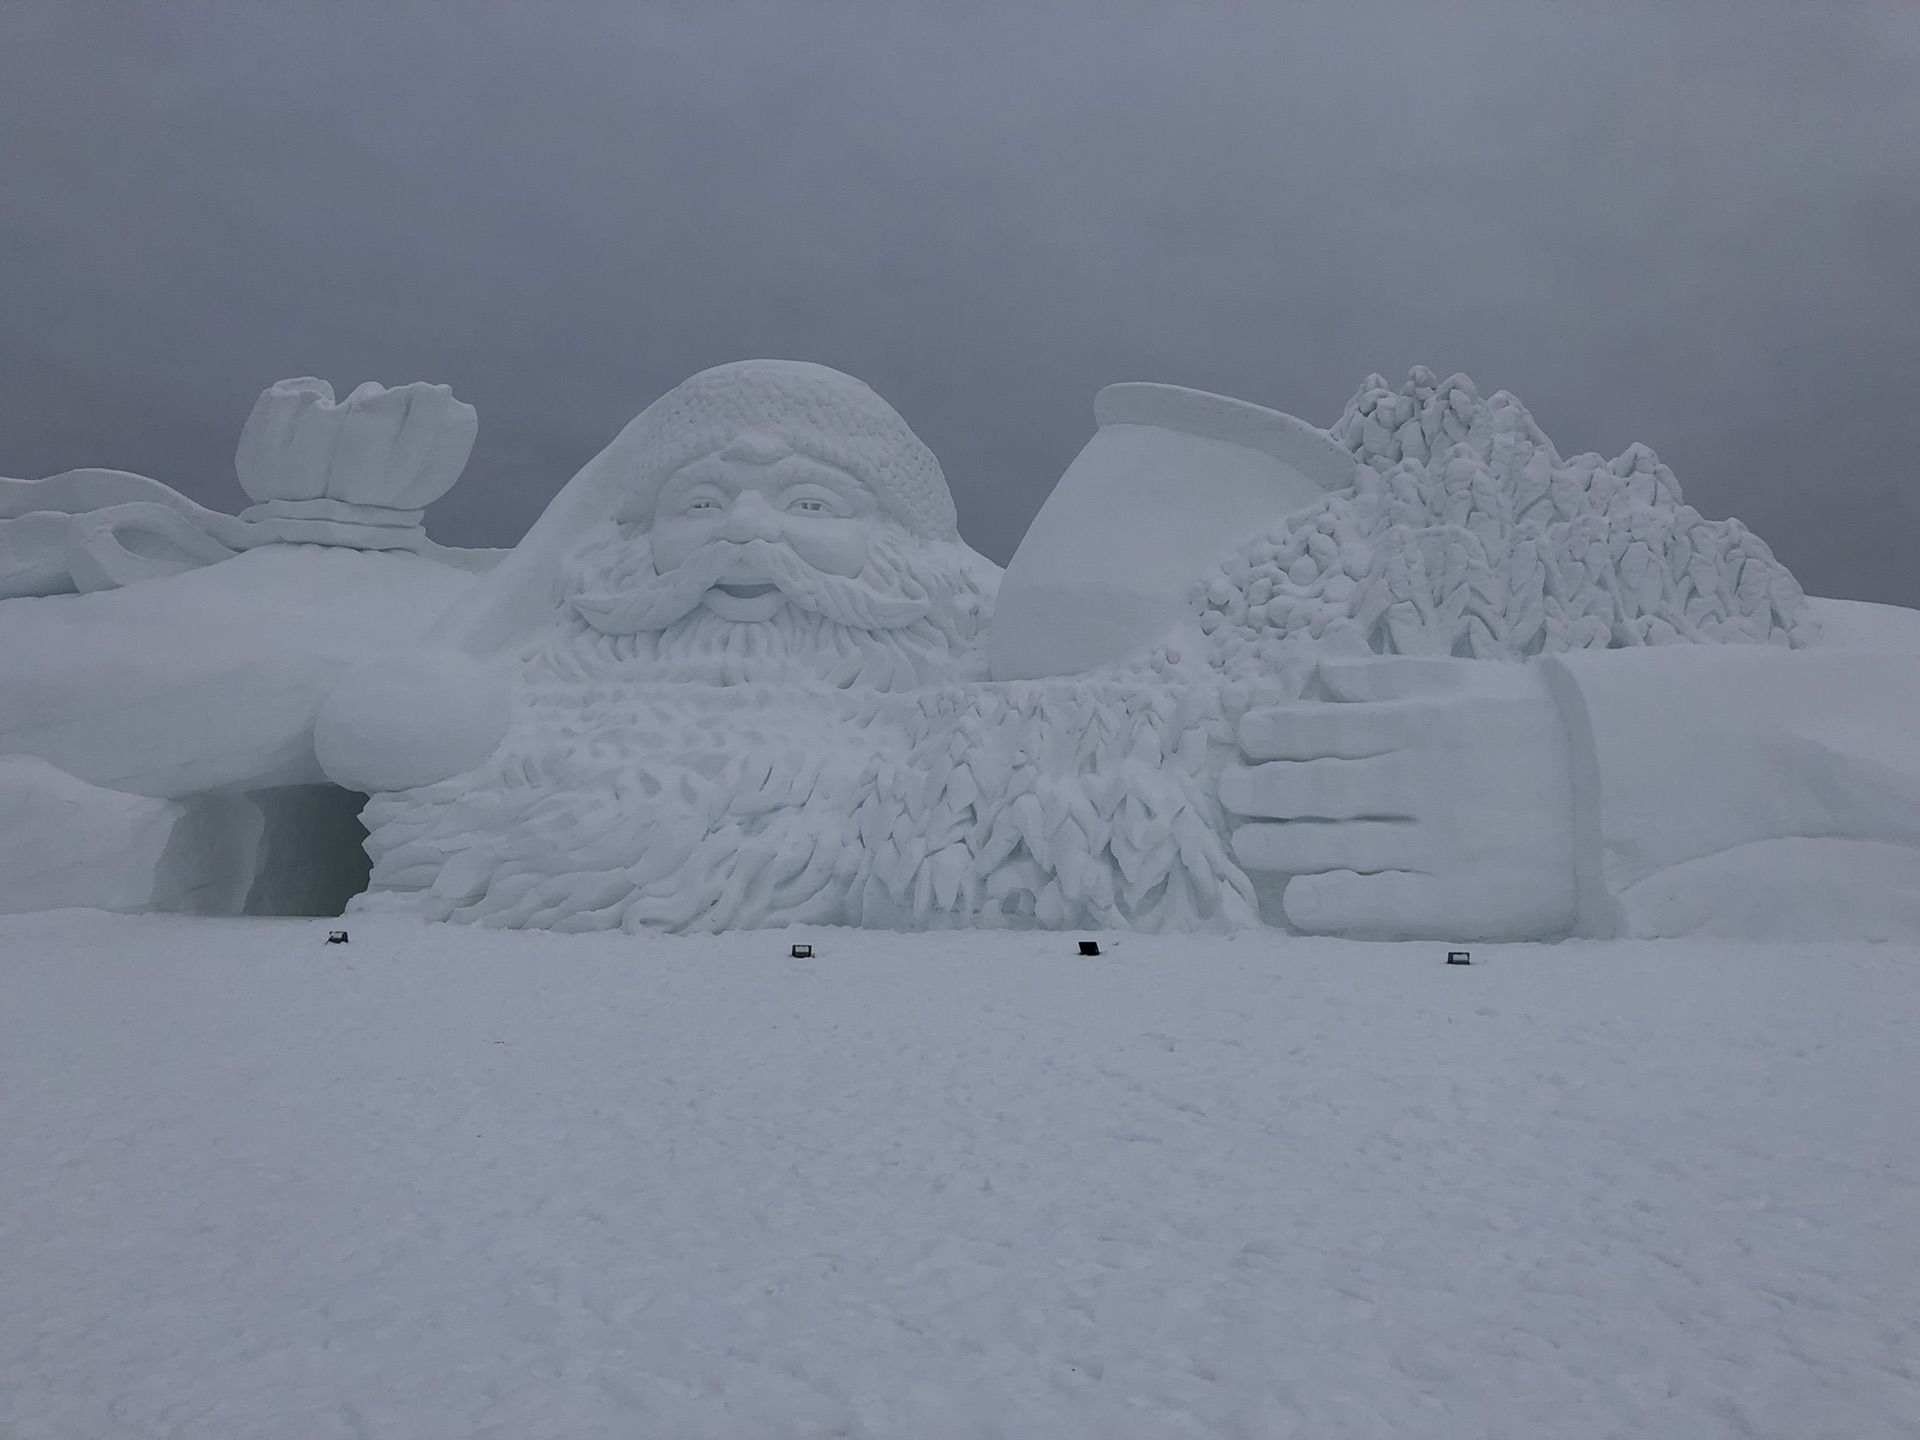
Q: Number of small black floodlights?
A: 4